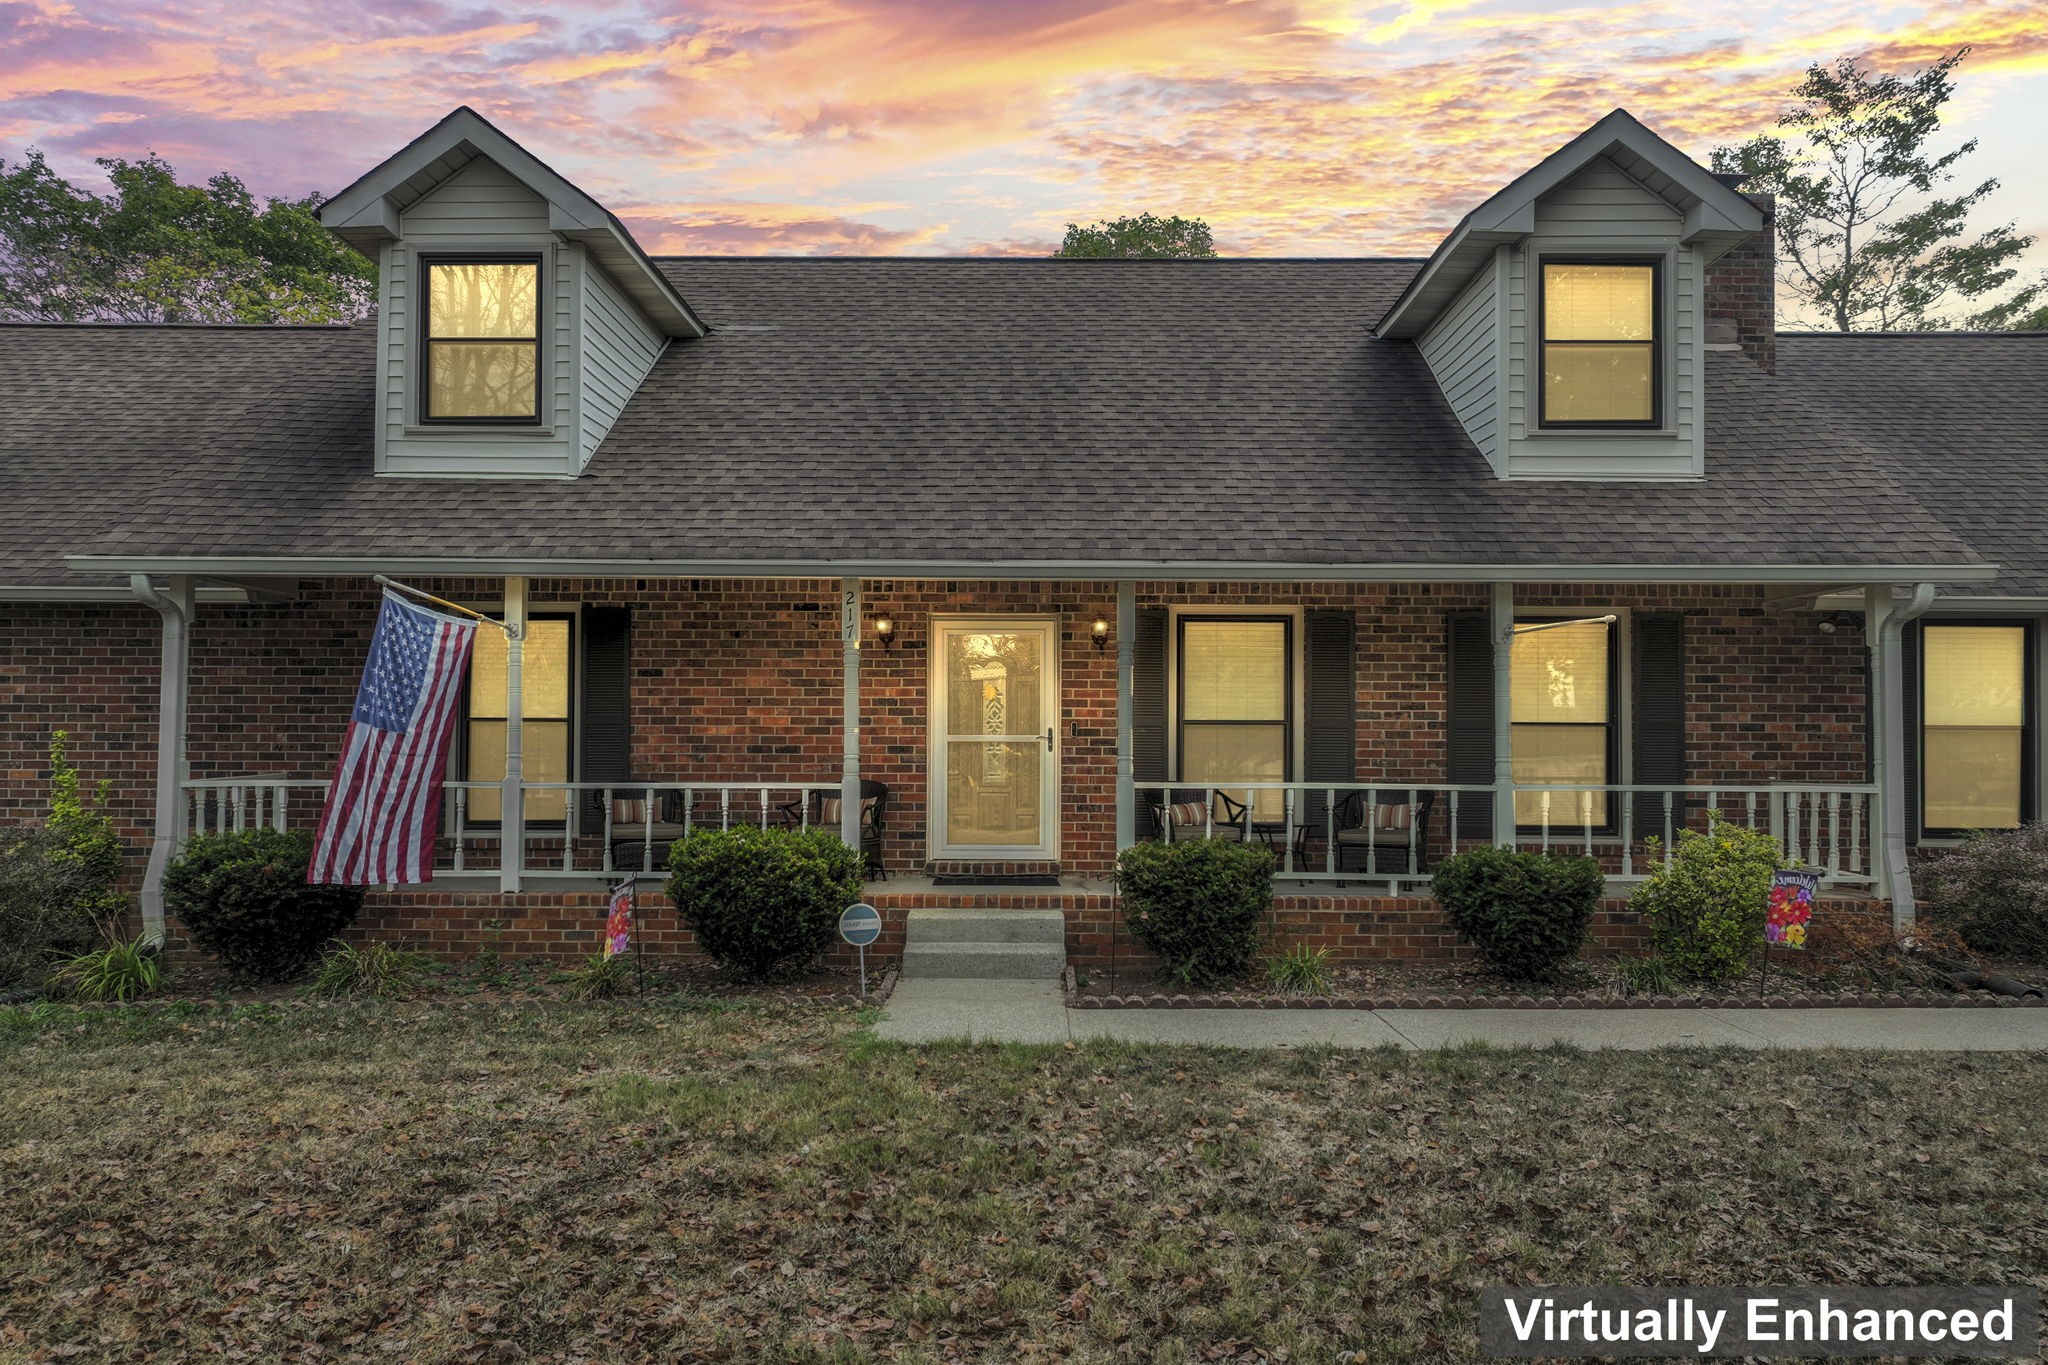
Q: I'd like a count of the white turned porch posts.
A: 6